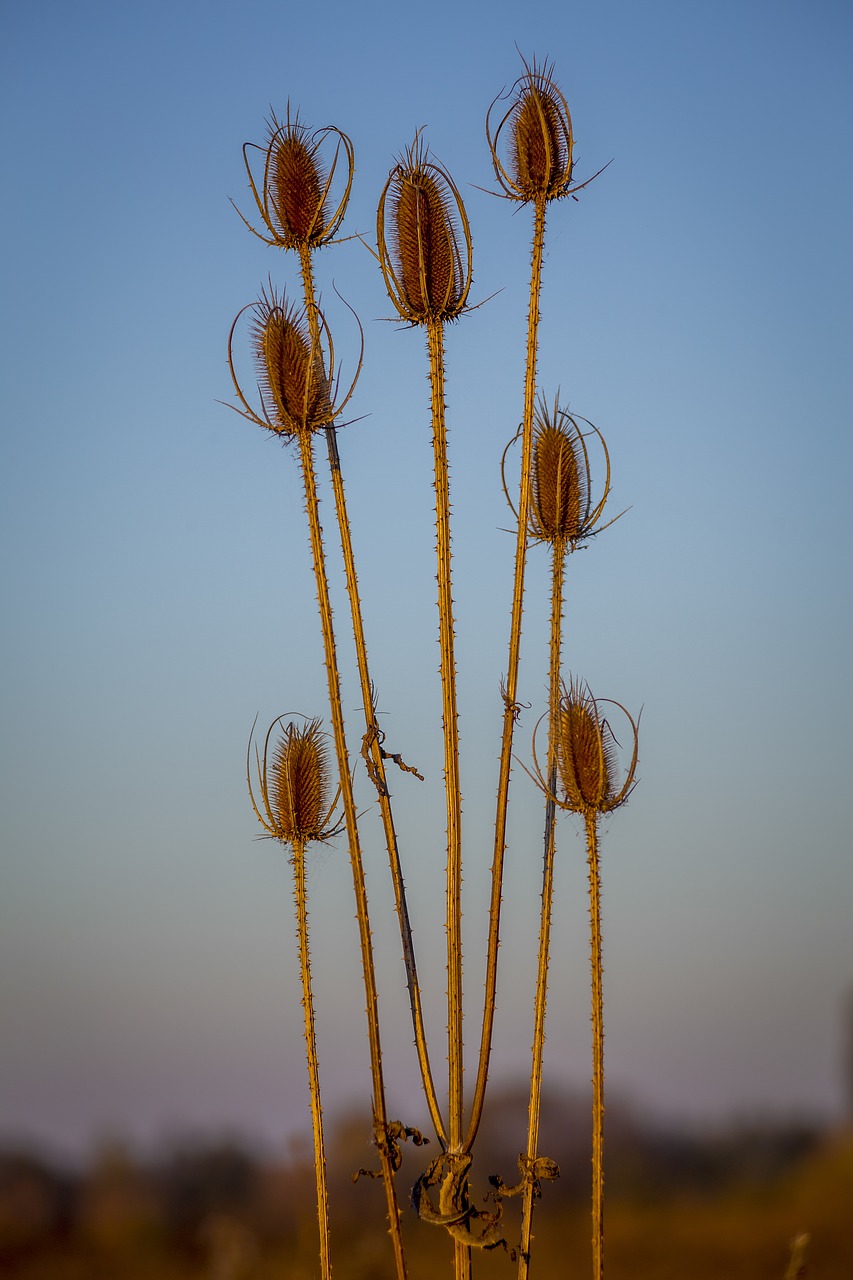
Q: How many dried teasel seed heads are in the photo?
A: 7